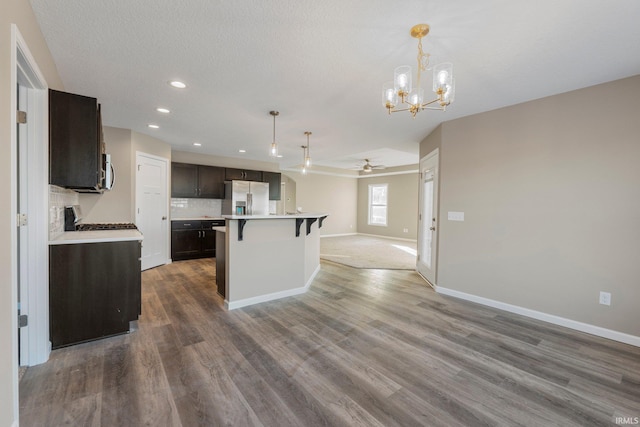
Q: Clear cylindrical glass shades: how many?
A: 8